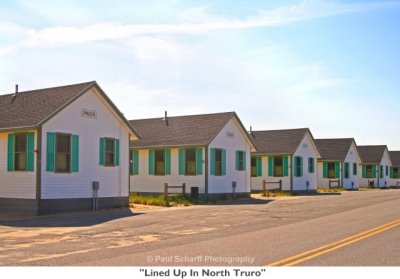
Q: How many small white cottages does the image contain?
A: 6